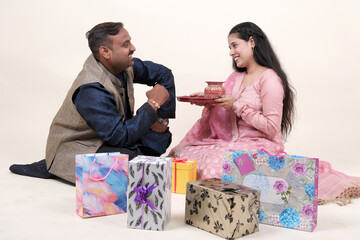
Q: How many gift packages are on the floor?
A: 5